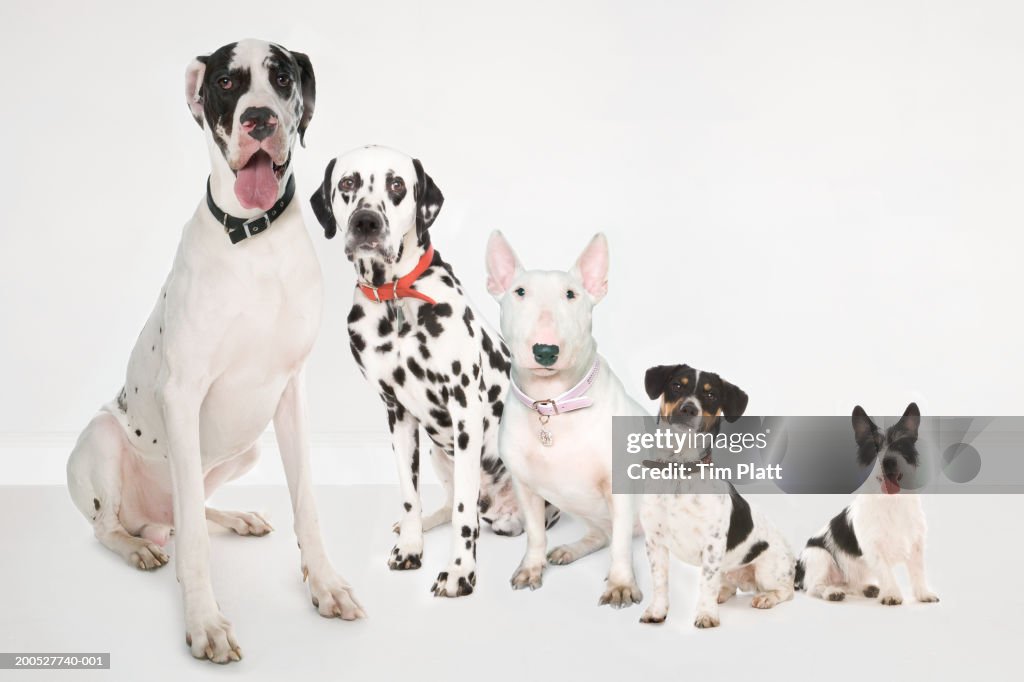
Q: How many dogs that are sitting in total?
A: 5